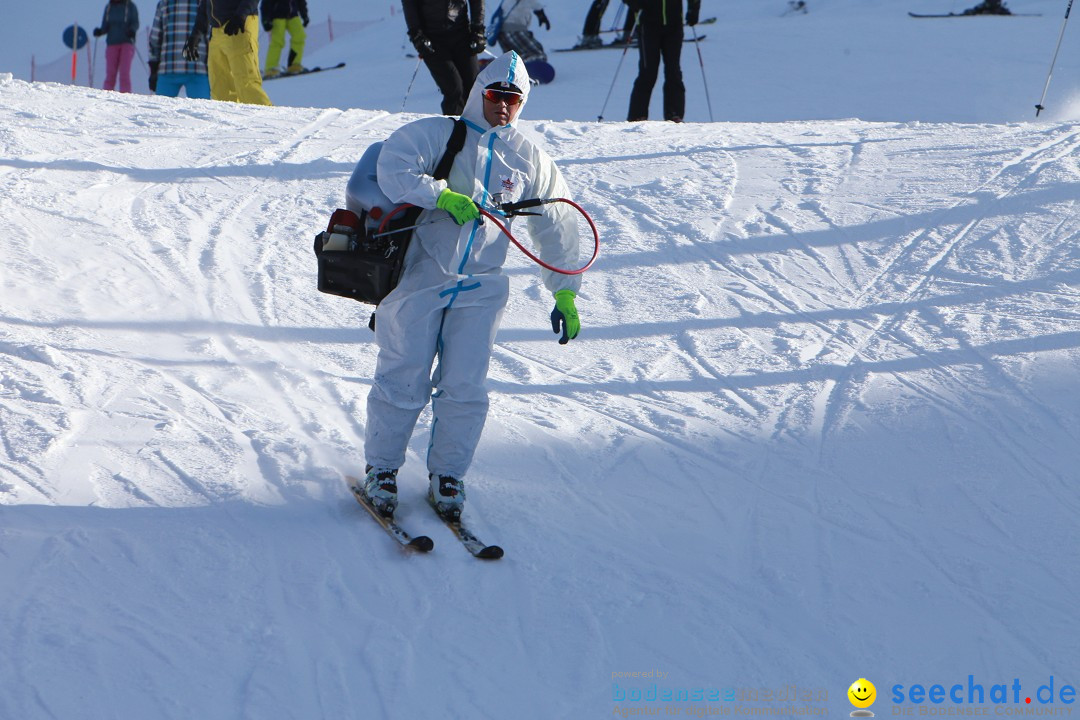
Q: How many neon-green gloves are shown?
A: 2